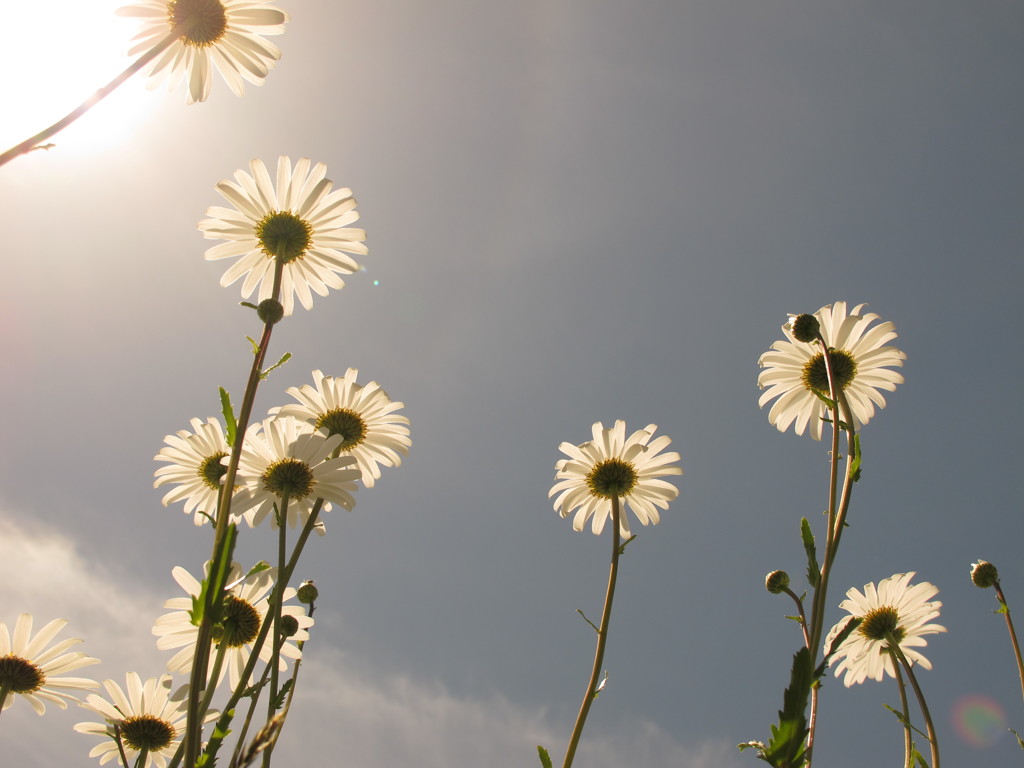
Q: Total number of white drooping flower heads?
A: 11